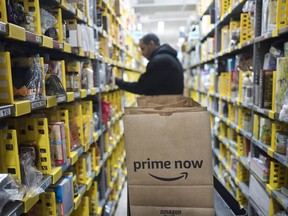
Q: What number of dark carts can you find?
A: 1